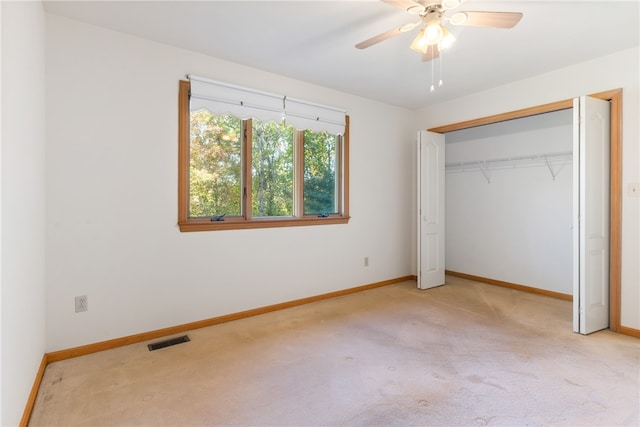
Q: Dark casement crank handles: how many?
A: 2